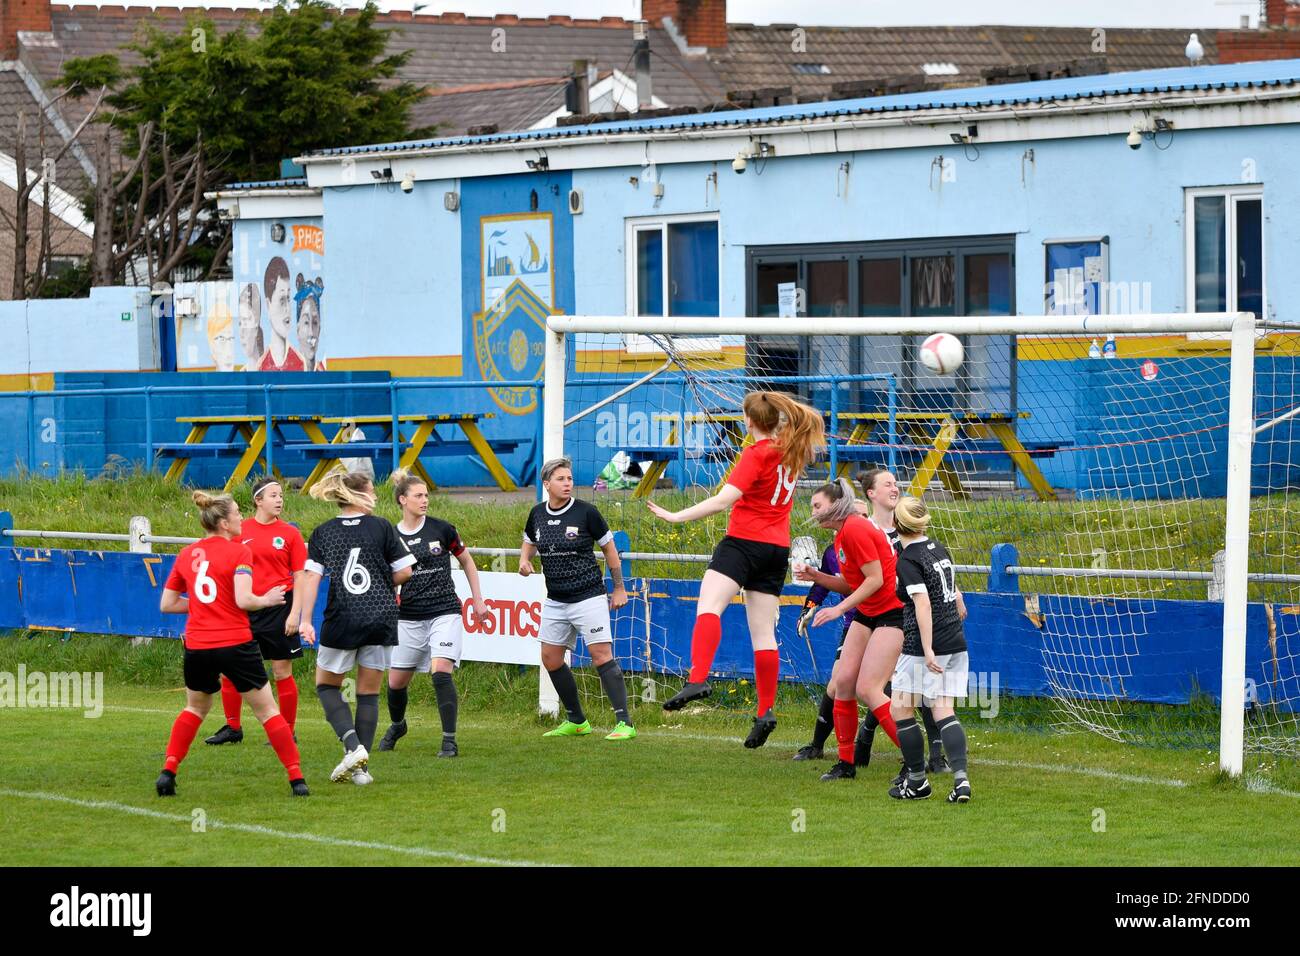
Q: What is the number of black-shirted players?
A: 5